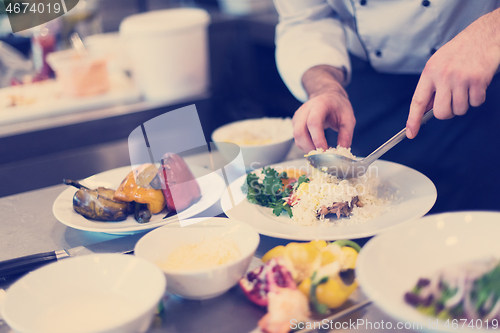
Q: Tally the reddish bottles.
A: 1